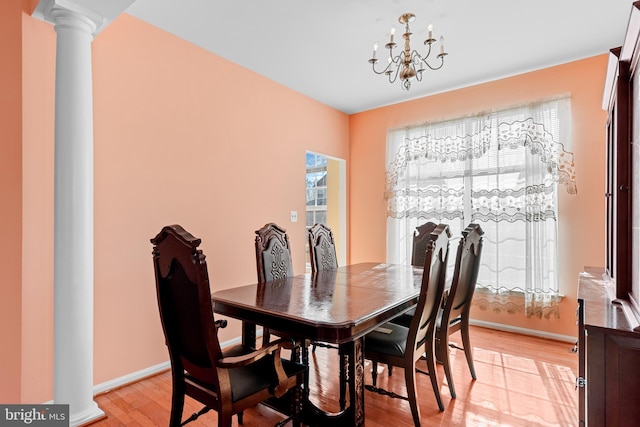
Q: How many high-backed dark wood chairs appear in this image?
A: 6